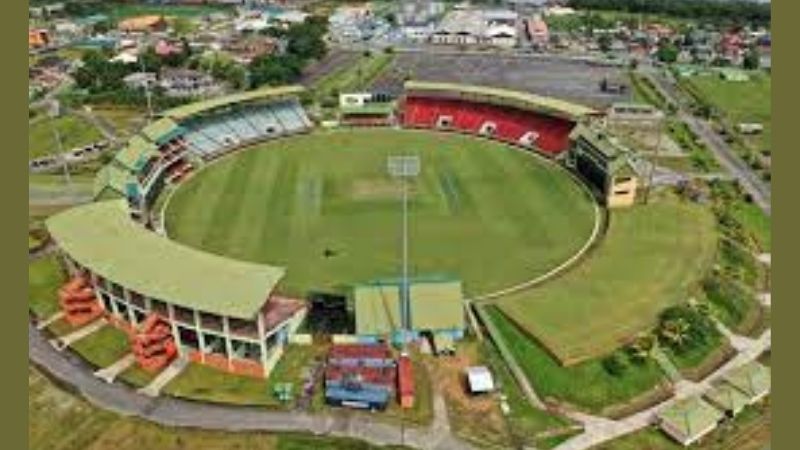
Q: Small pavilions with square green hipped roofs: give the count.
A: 3